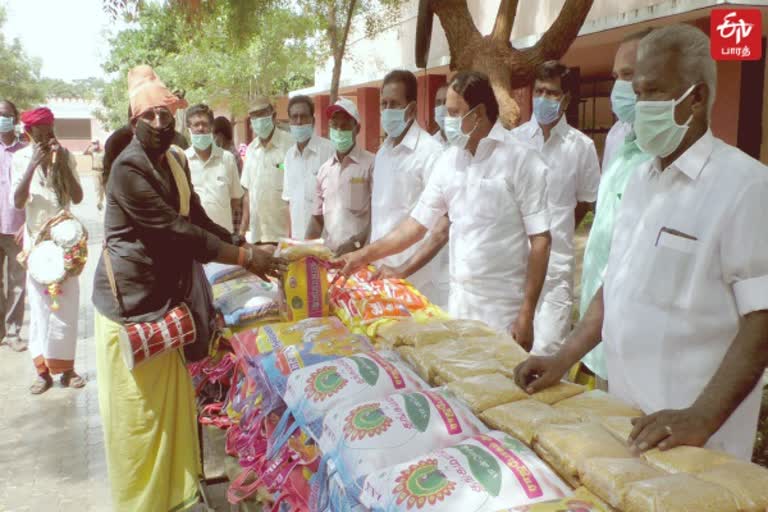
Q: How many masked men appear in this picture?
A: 12